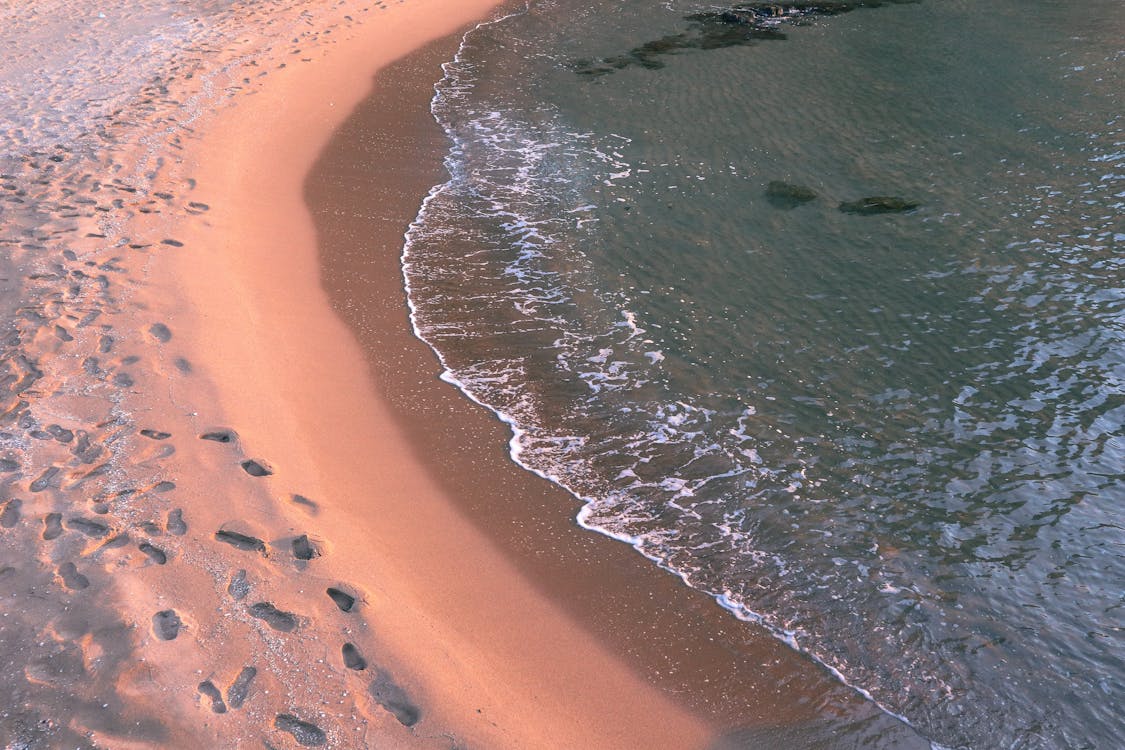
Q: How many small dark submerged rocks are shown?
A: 2